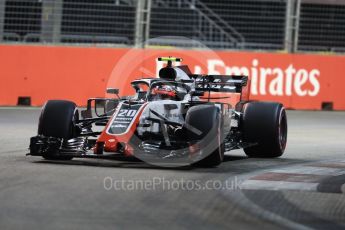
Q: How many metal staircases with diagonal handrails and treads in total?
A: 1